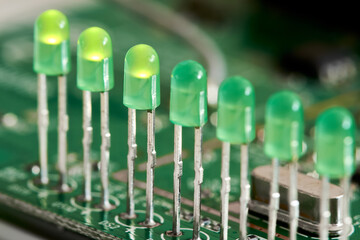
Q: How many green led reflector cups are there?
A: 7